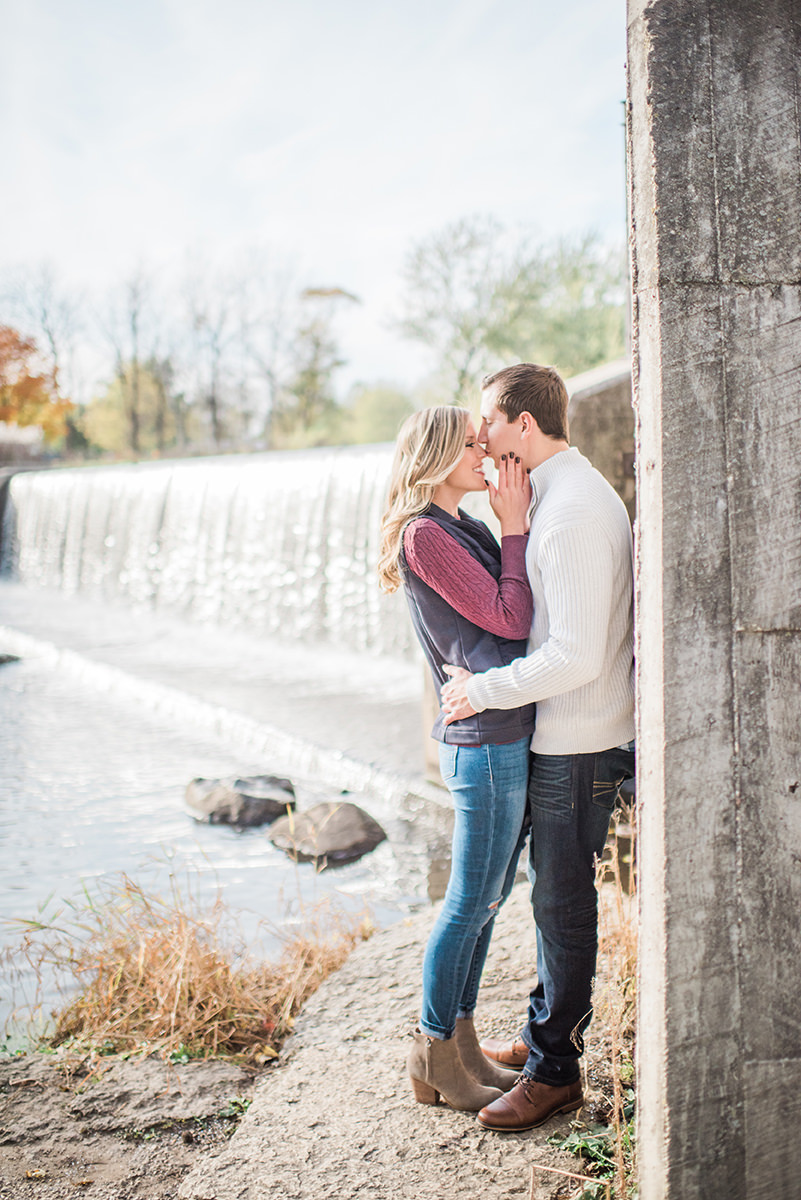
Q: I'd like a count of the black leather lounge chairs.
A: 0